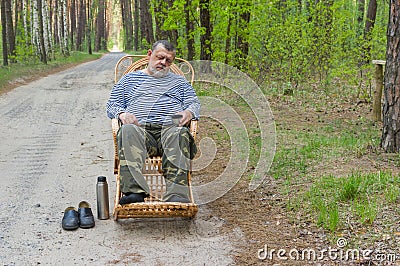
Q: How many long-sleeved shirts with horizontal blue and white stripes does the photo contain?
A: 1